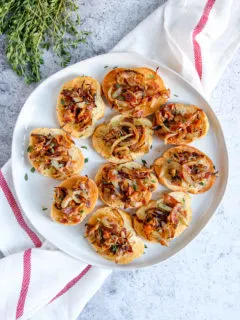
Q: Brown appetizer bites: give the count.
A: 10